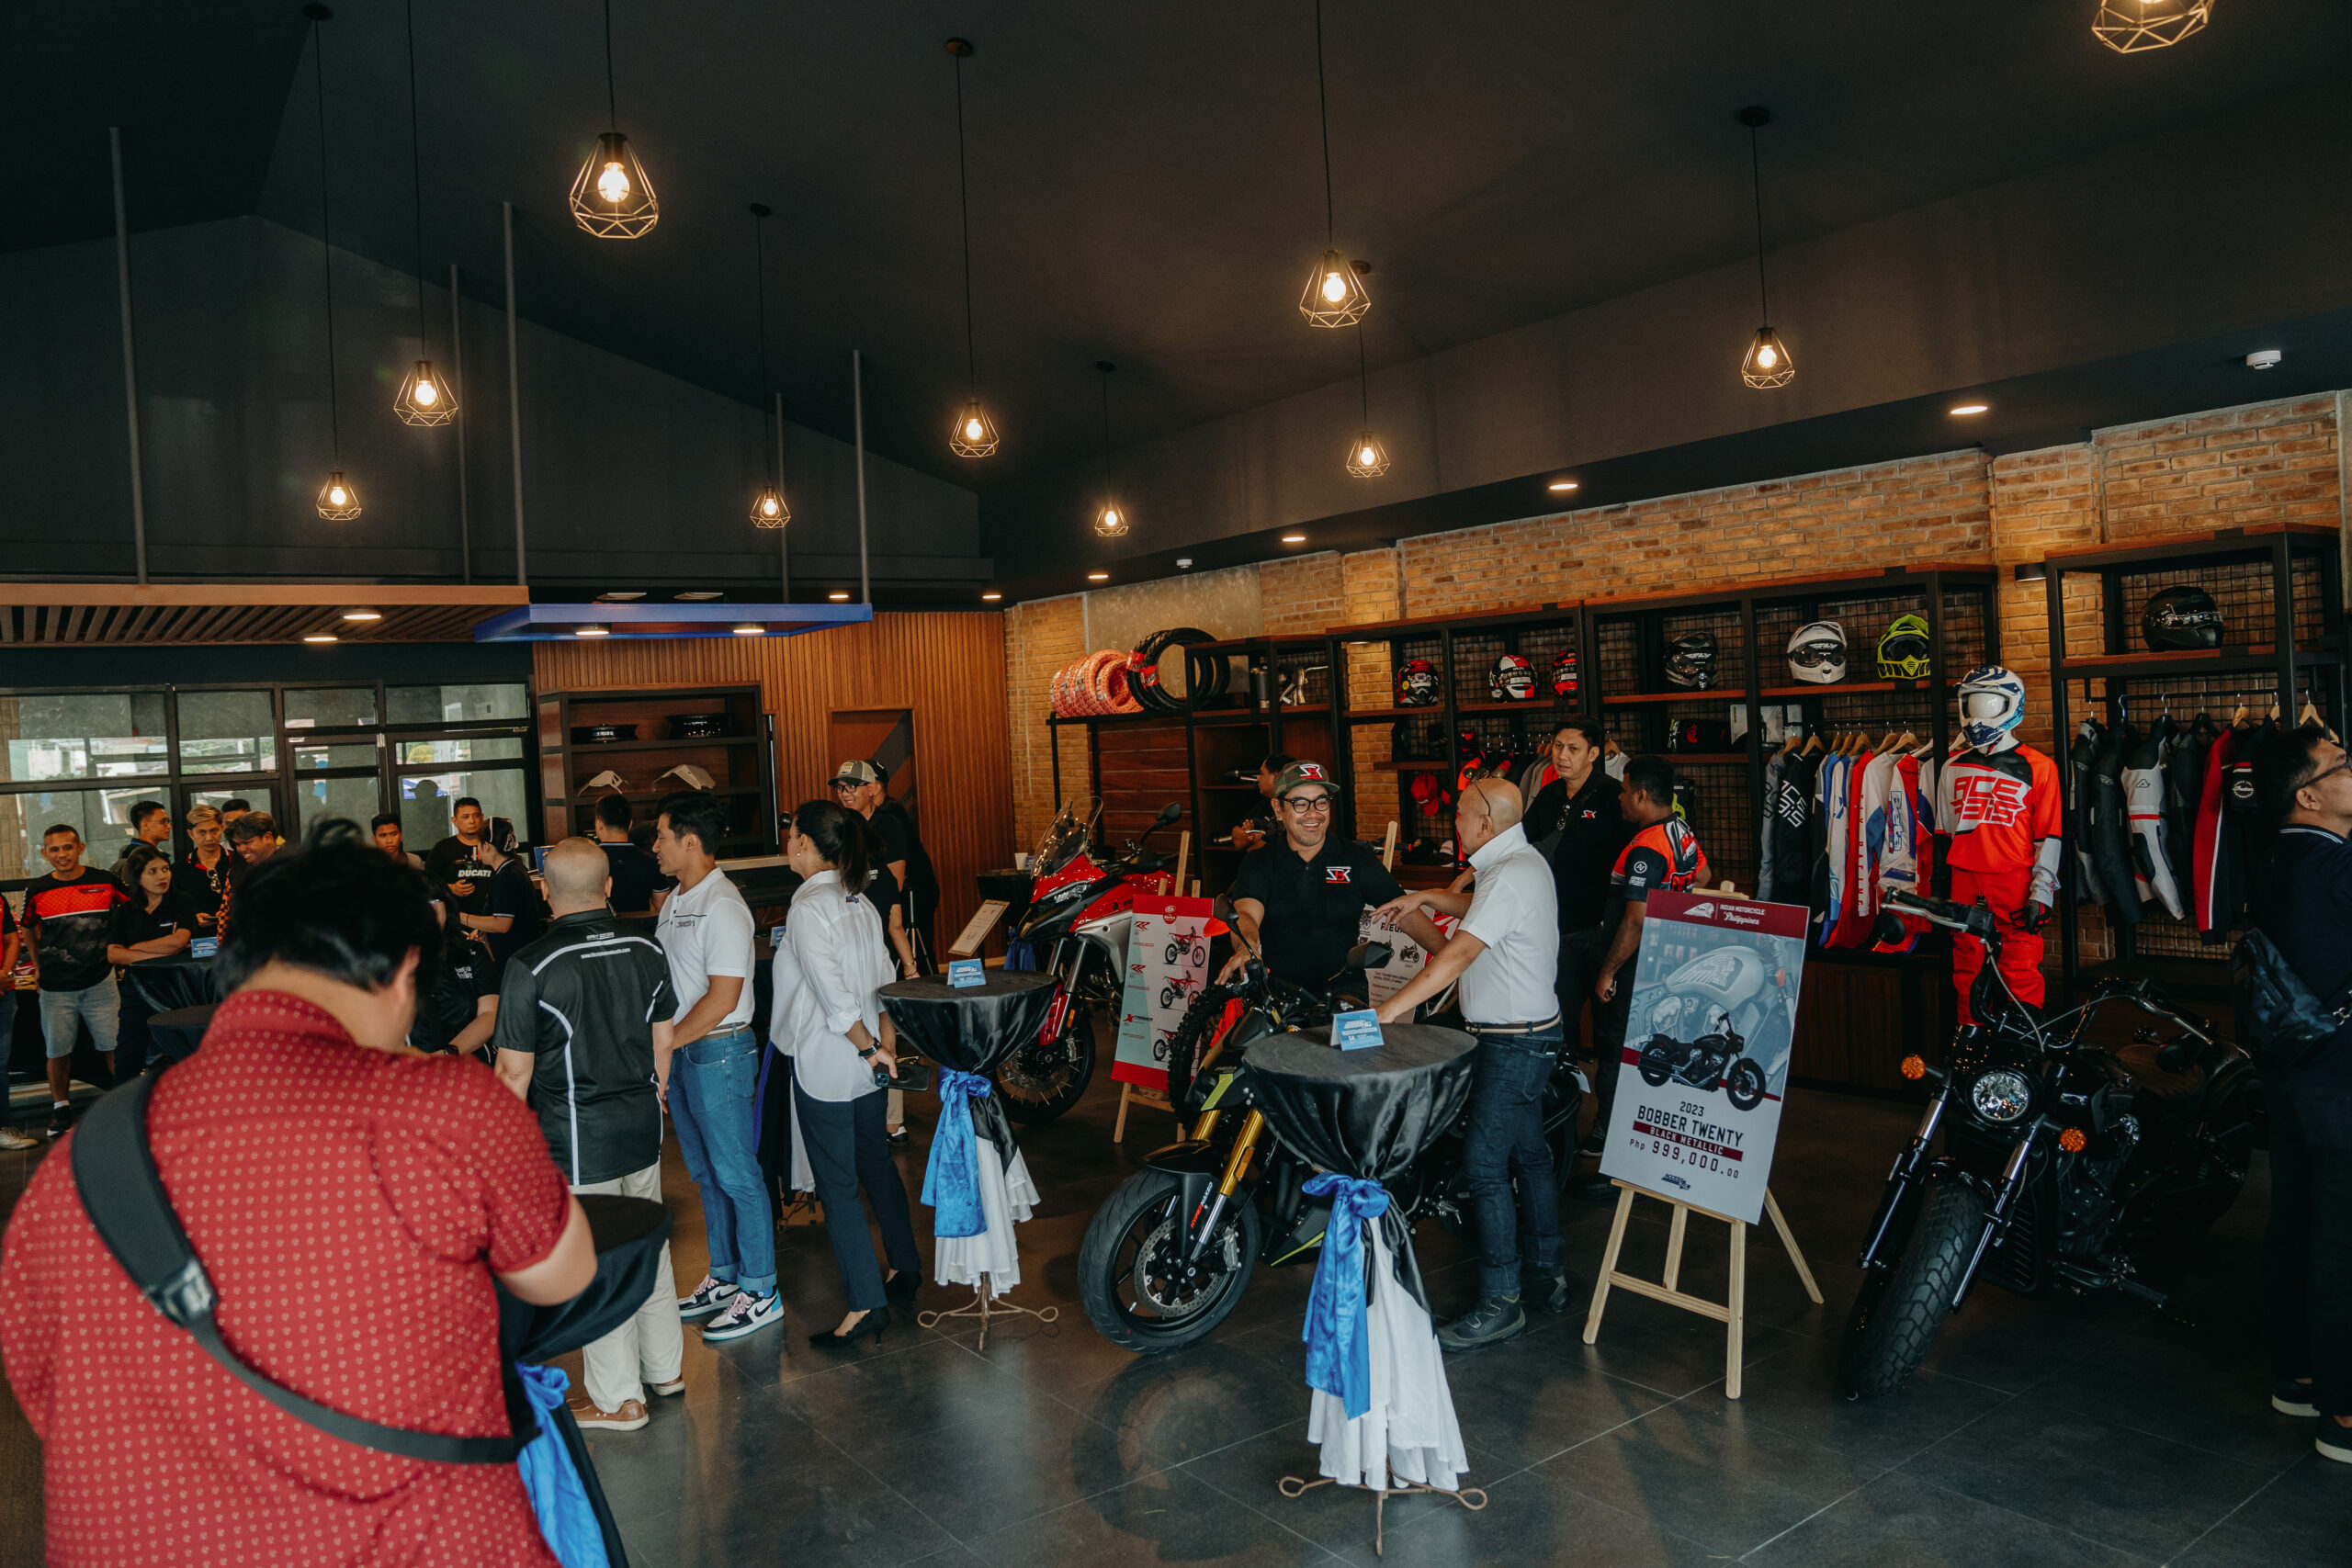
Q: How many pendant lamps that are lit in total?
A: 10